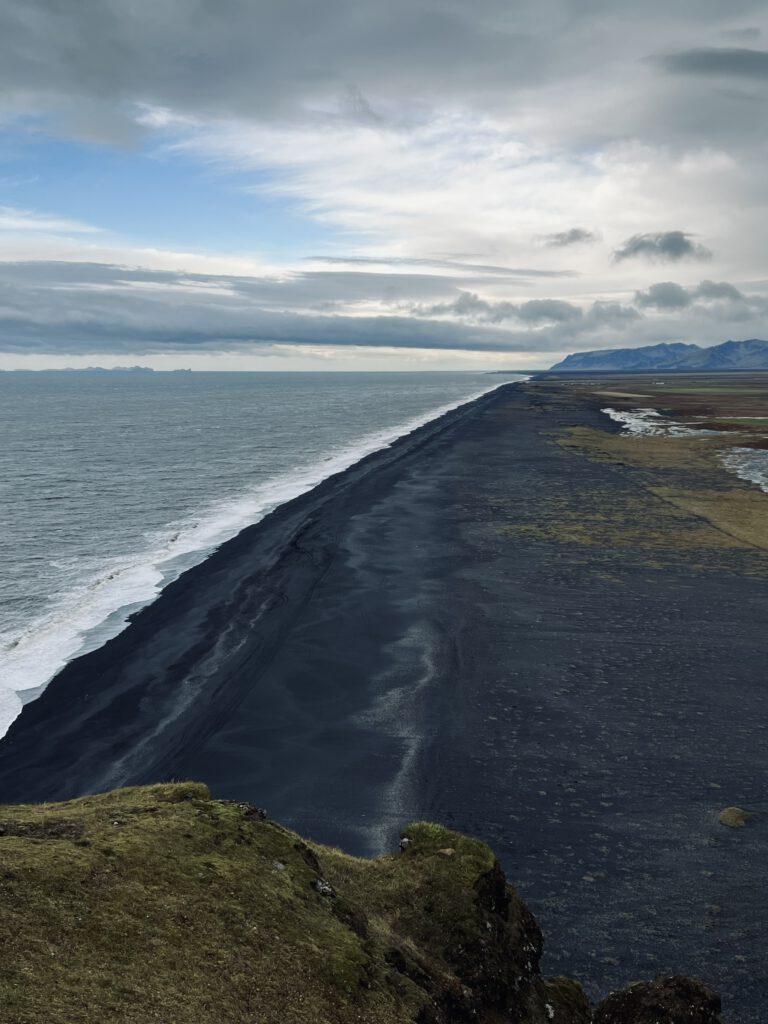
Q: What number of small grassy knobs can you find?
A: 1